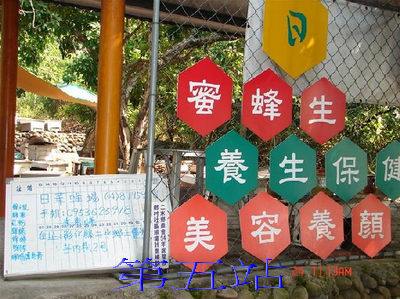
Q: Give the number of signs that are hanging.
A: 12